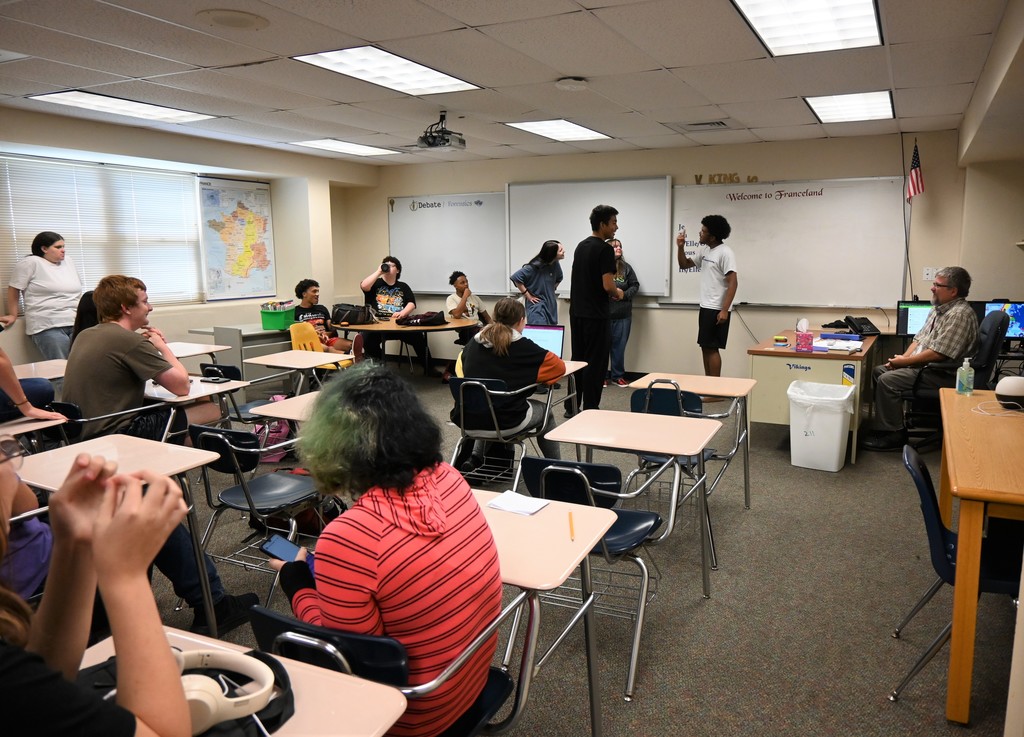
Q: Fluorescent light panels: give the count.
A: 6